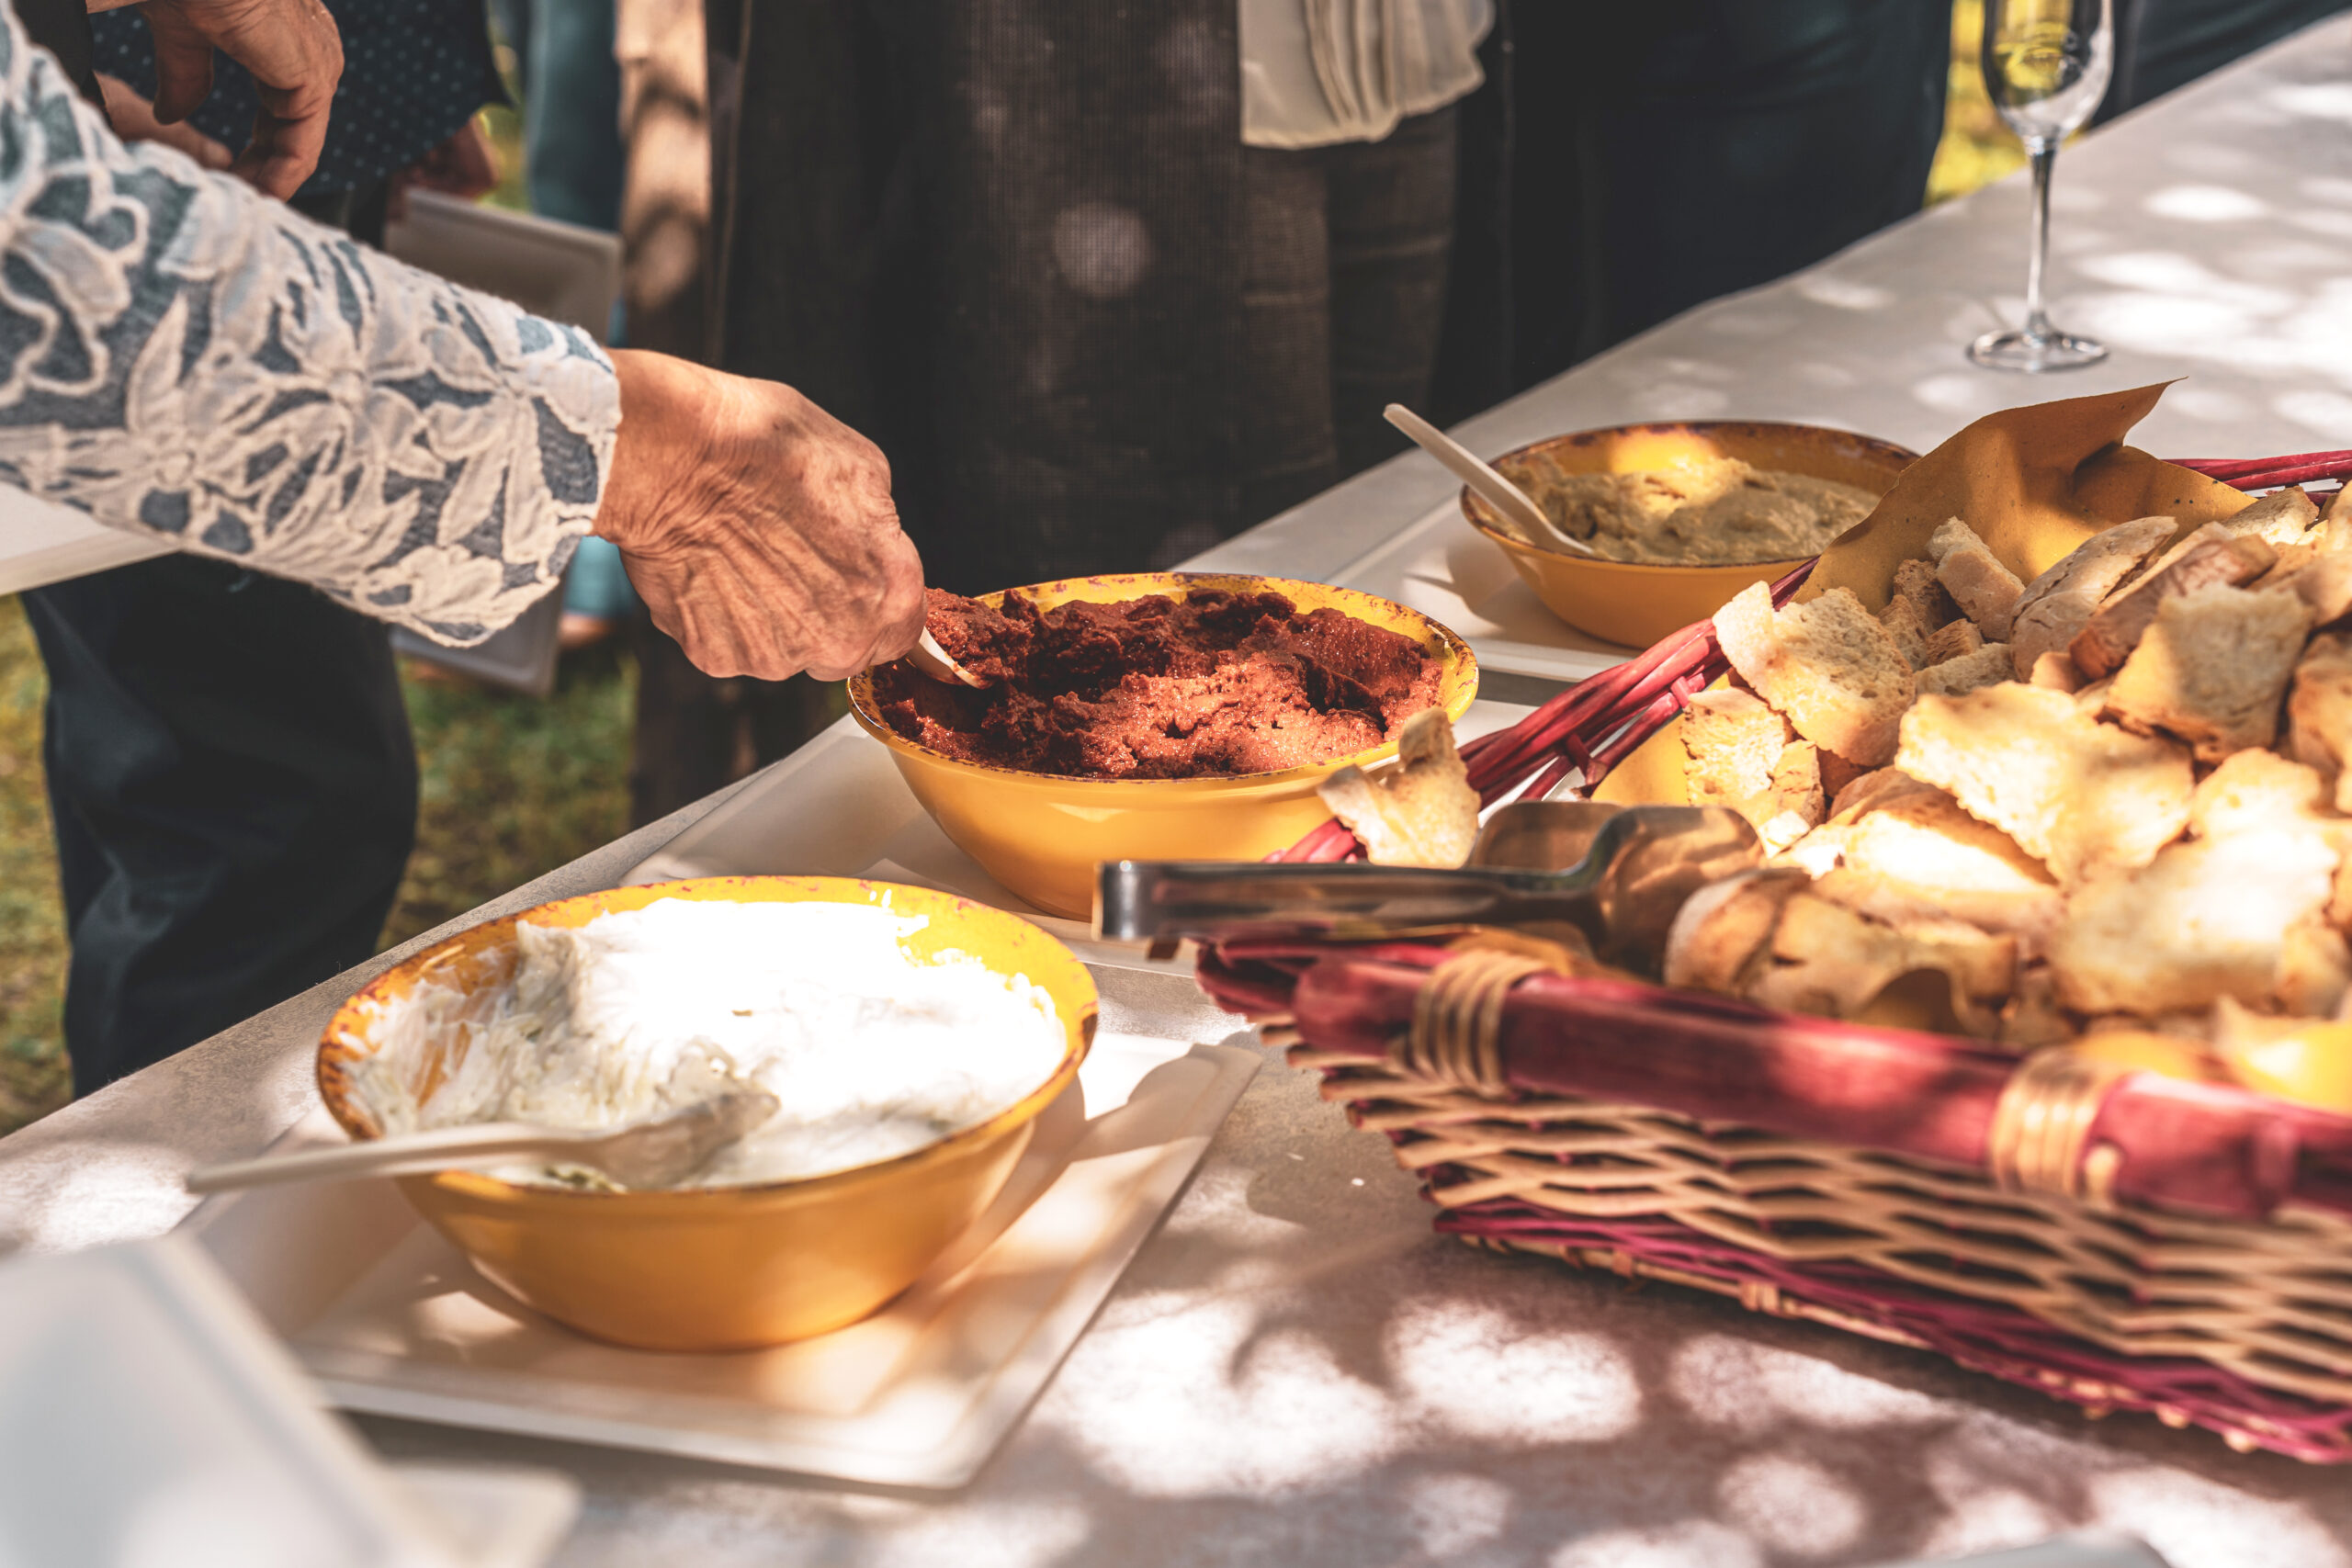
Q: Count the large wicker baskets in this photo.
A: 1